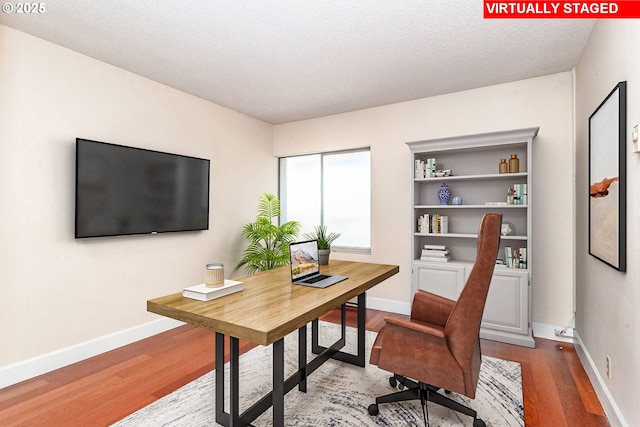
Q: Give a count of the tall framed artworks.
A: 1